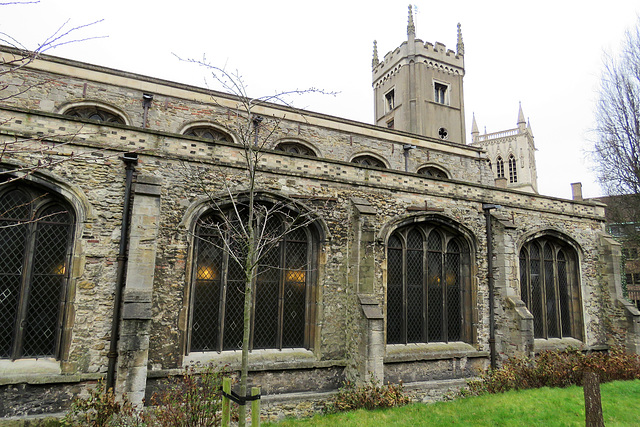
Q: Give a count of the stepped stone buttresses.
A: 4